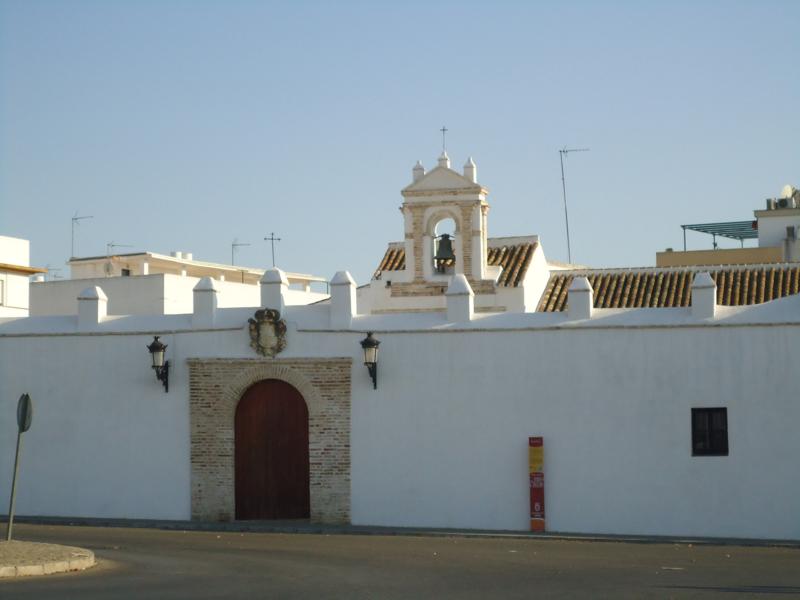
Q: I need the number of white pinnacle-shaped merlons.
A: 7